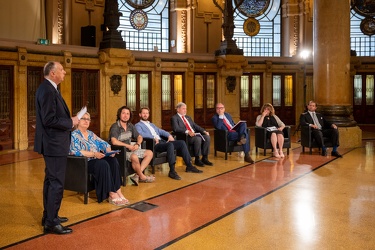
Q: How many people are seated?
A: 7